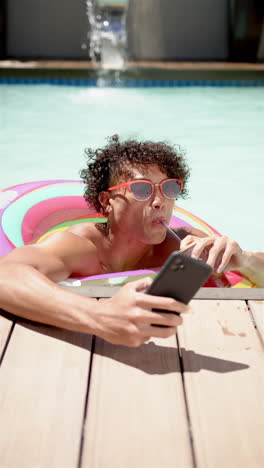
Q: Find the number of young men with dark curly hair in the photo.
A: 1